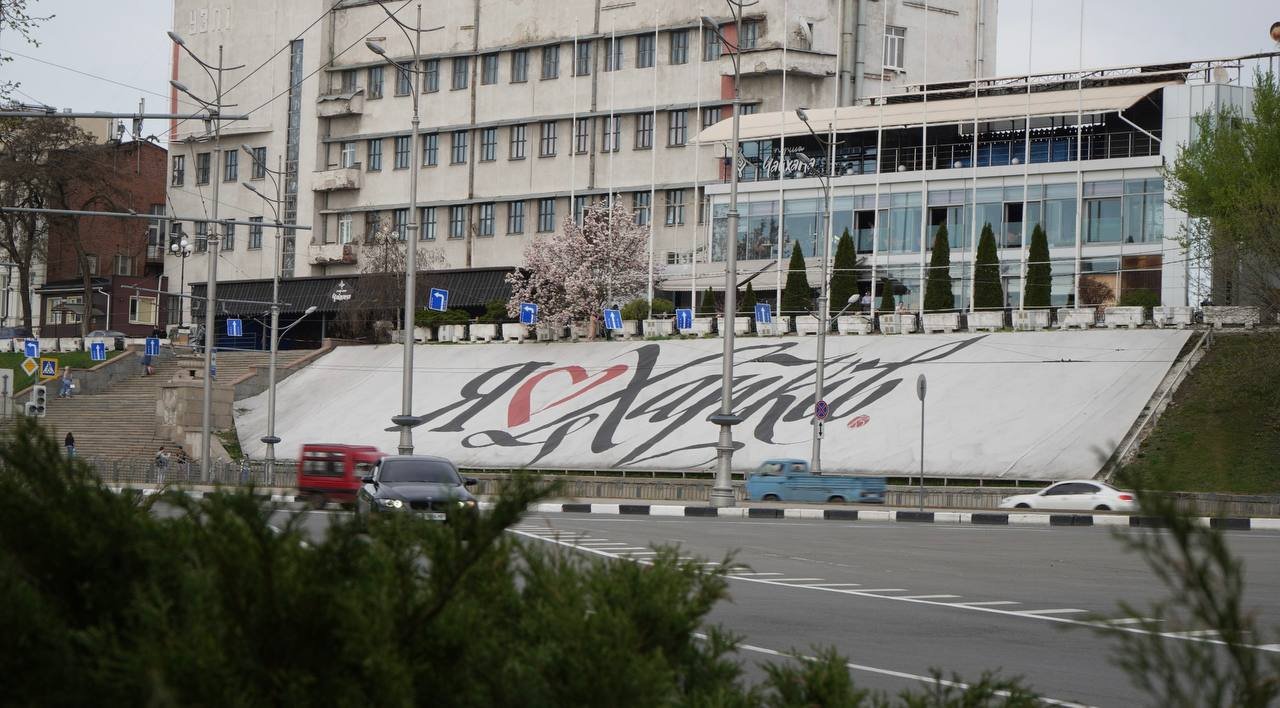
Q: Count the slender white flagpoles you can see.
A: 11